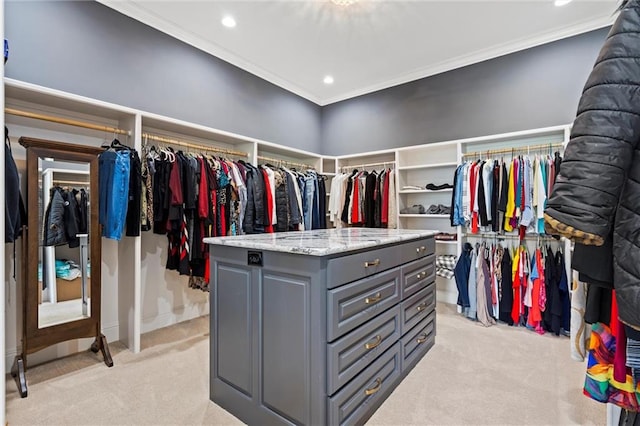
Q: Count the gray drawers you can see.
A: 8